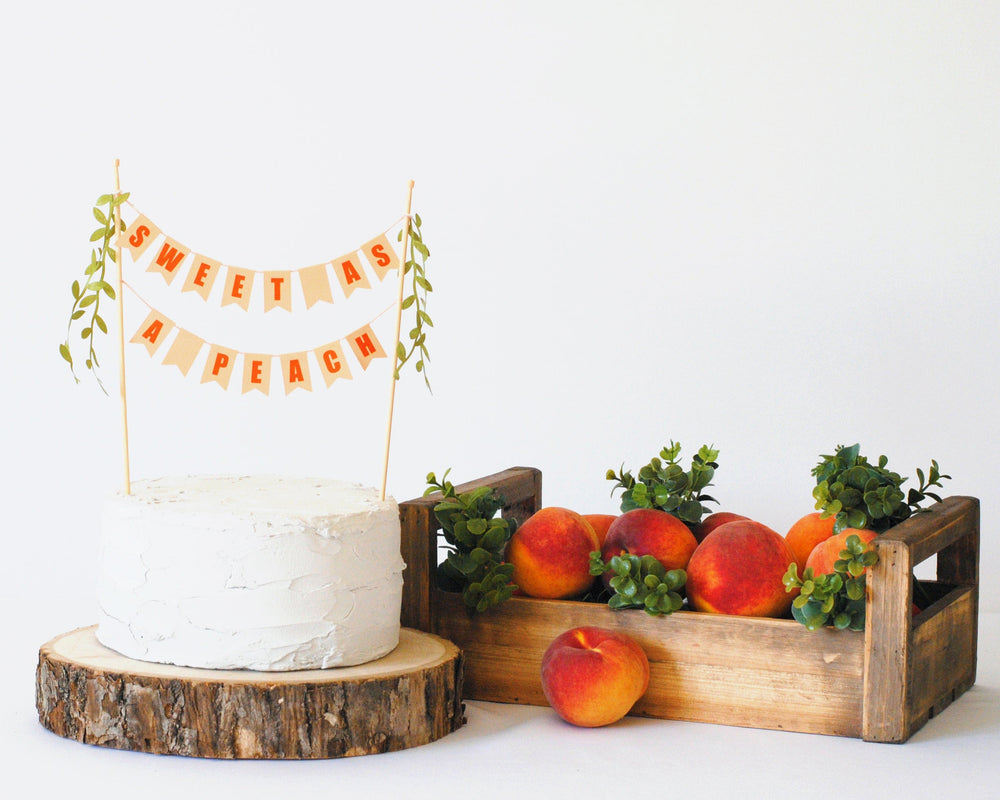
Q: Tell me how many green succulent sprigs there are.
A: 5